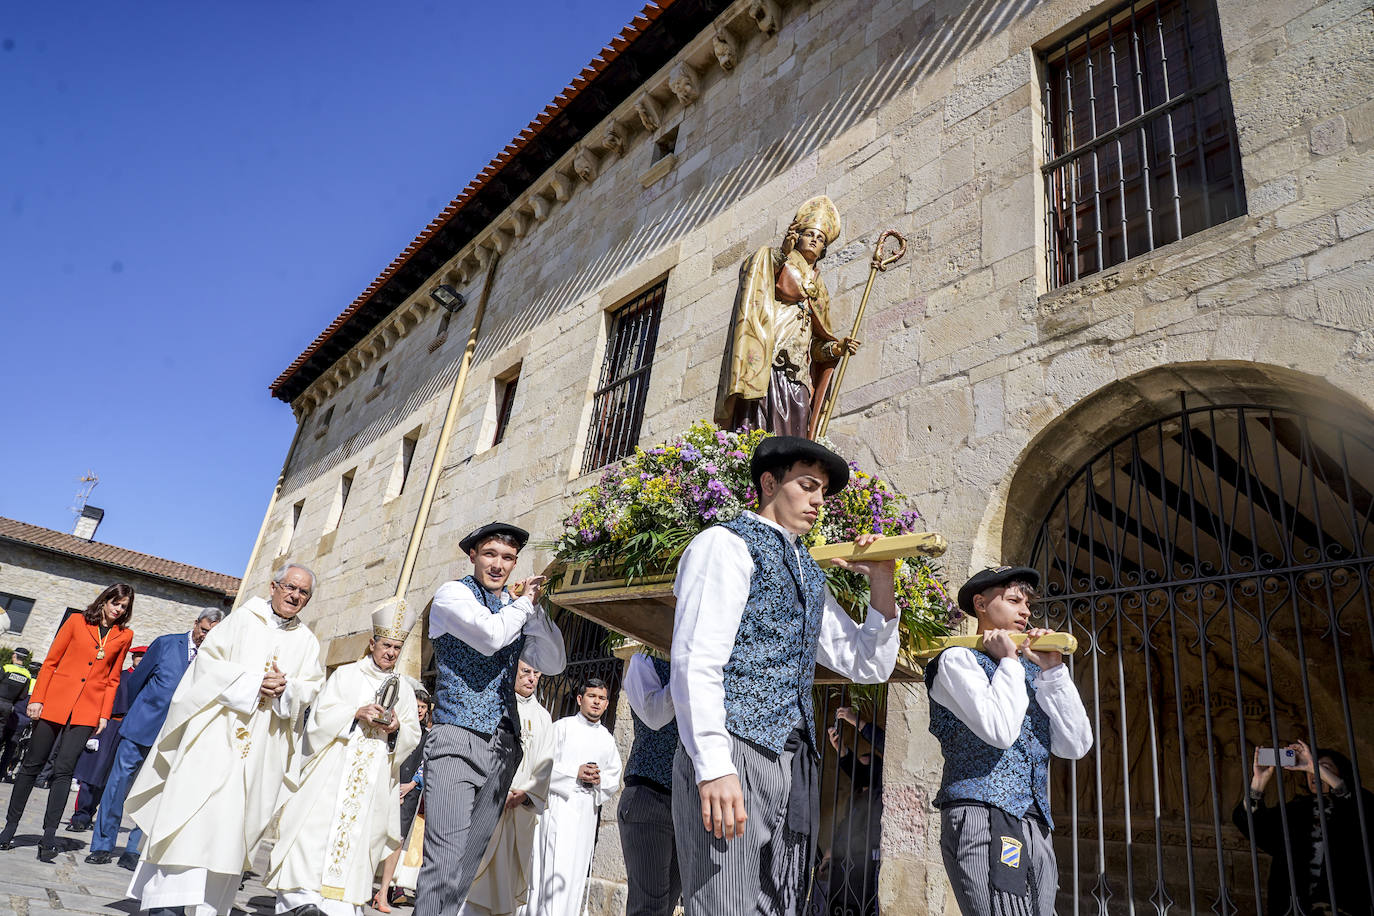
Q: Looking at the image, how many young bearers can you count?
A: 4